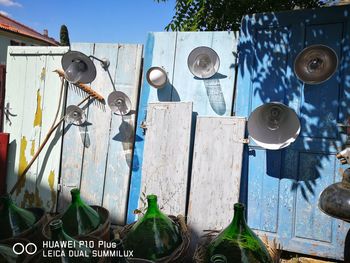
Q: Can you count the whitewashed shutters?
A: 2